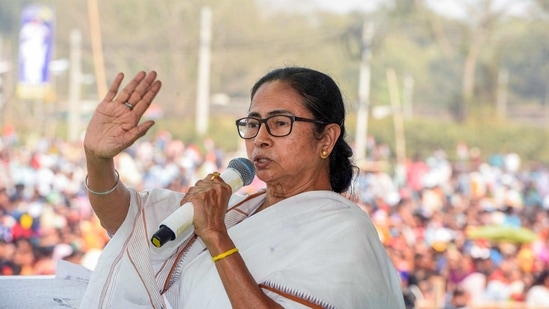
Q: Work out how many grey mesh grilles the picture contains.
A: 1